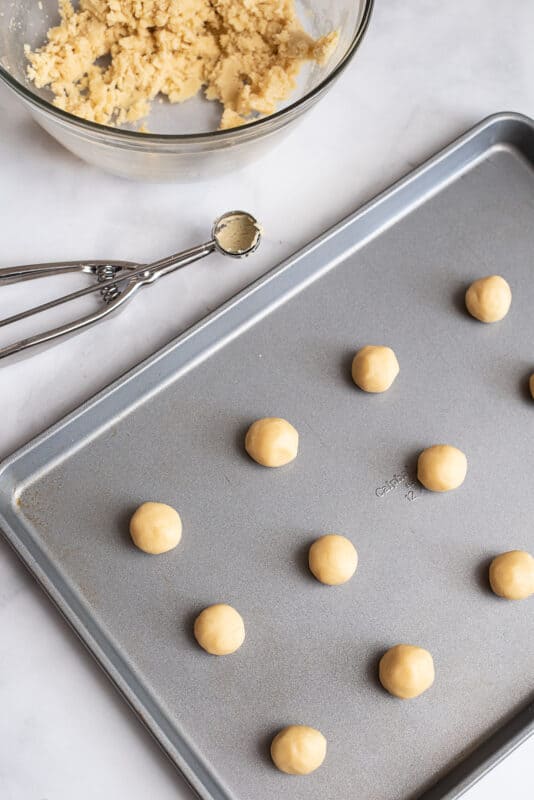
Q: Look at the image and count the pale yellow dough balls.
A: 11